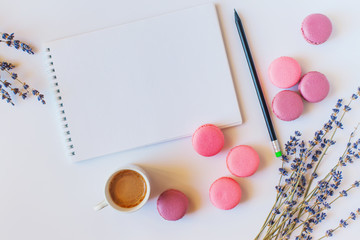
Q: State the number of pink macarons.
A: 4